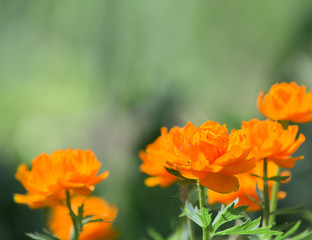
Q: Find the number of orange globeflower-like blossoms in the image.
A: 7